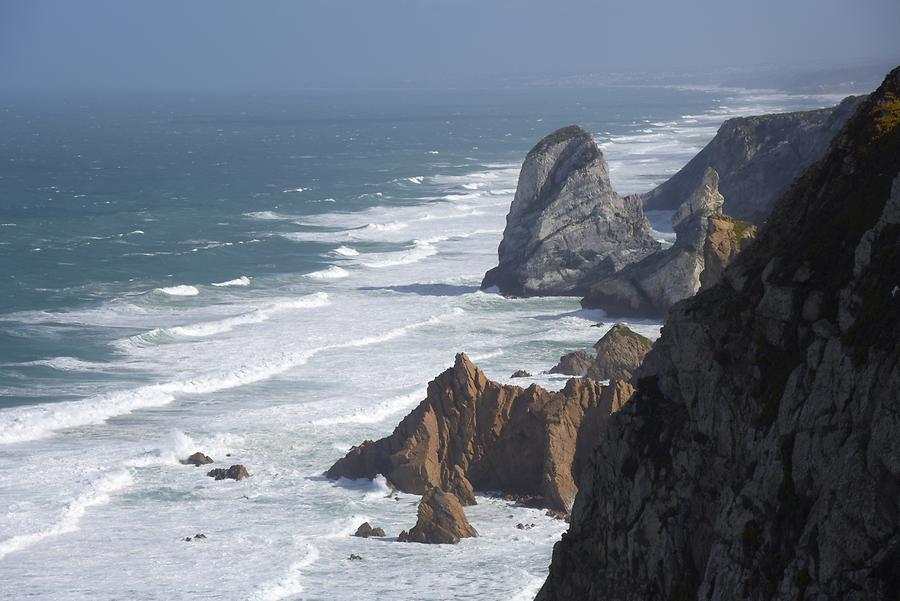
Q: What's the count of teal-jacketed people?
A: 0